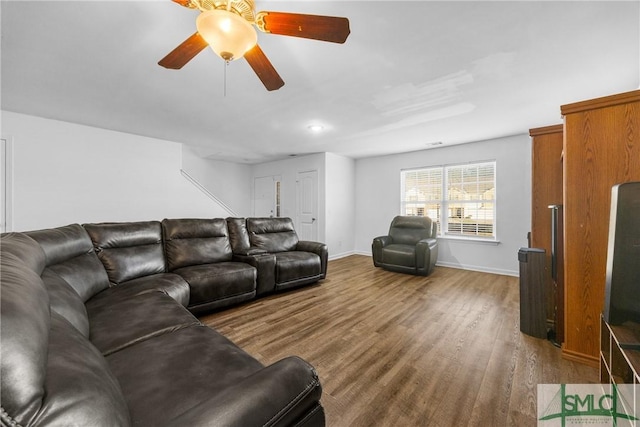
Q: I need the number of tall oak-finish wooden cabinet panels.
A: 2